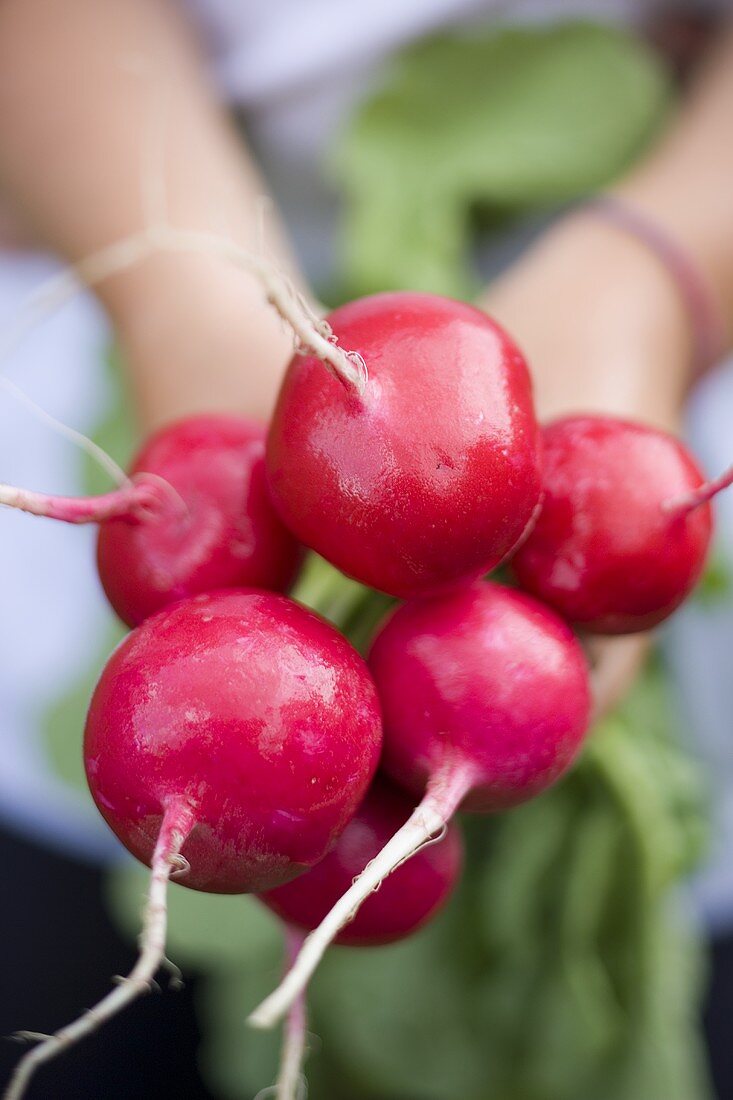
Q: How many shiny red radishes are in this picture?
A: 6